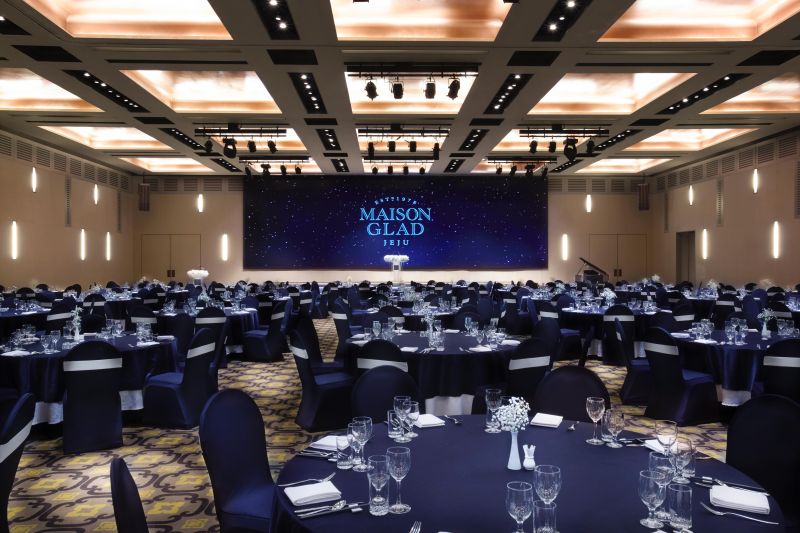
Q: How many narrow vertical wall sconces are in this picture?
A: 13